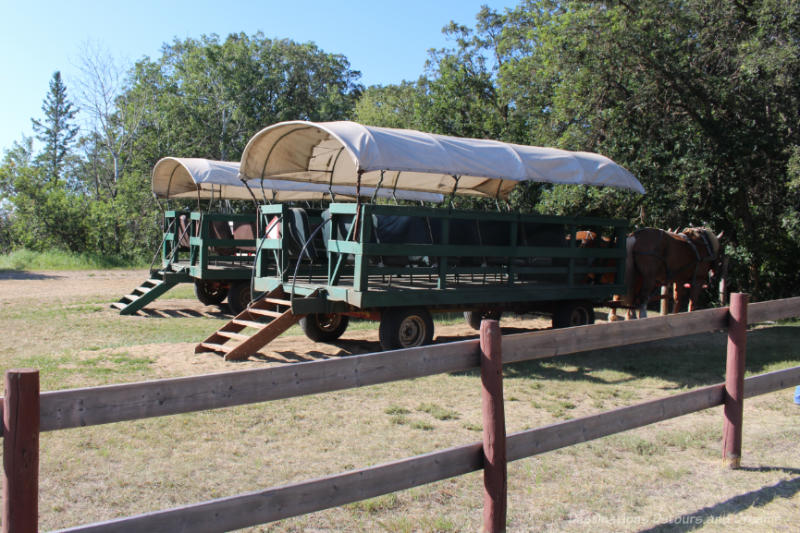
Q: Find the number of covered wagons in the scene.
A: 2